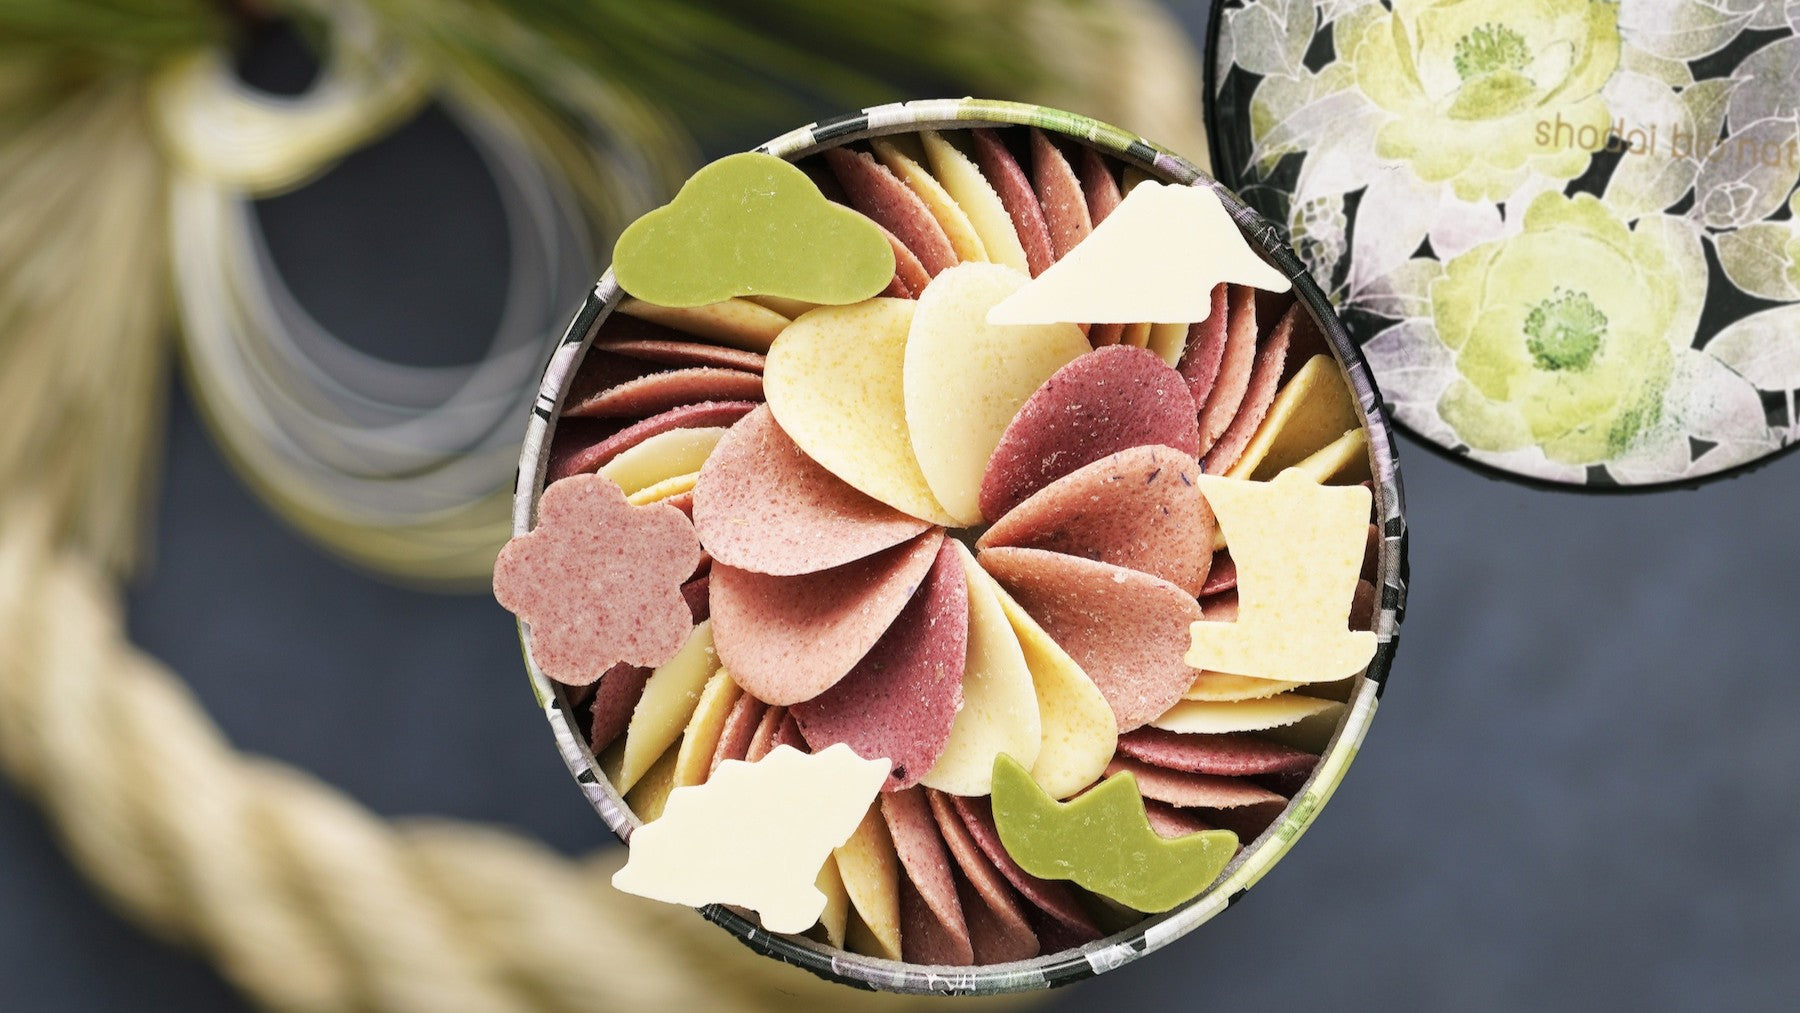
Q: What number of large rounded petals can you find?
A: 10